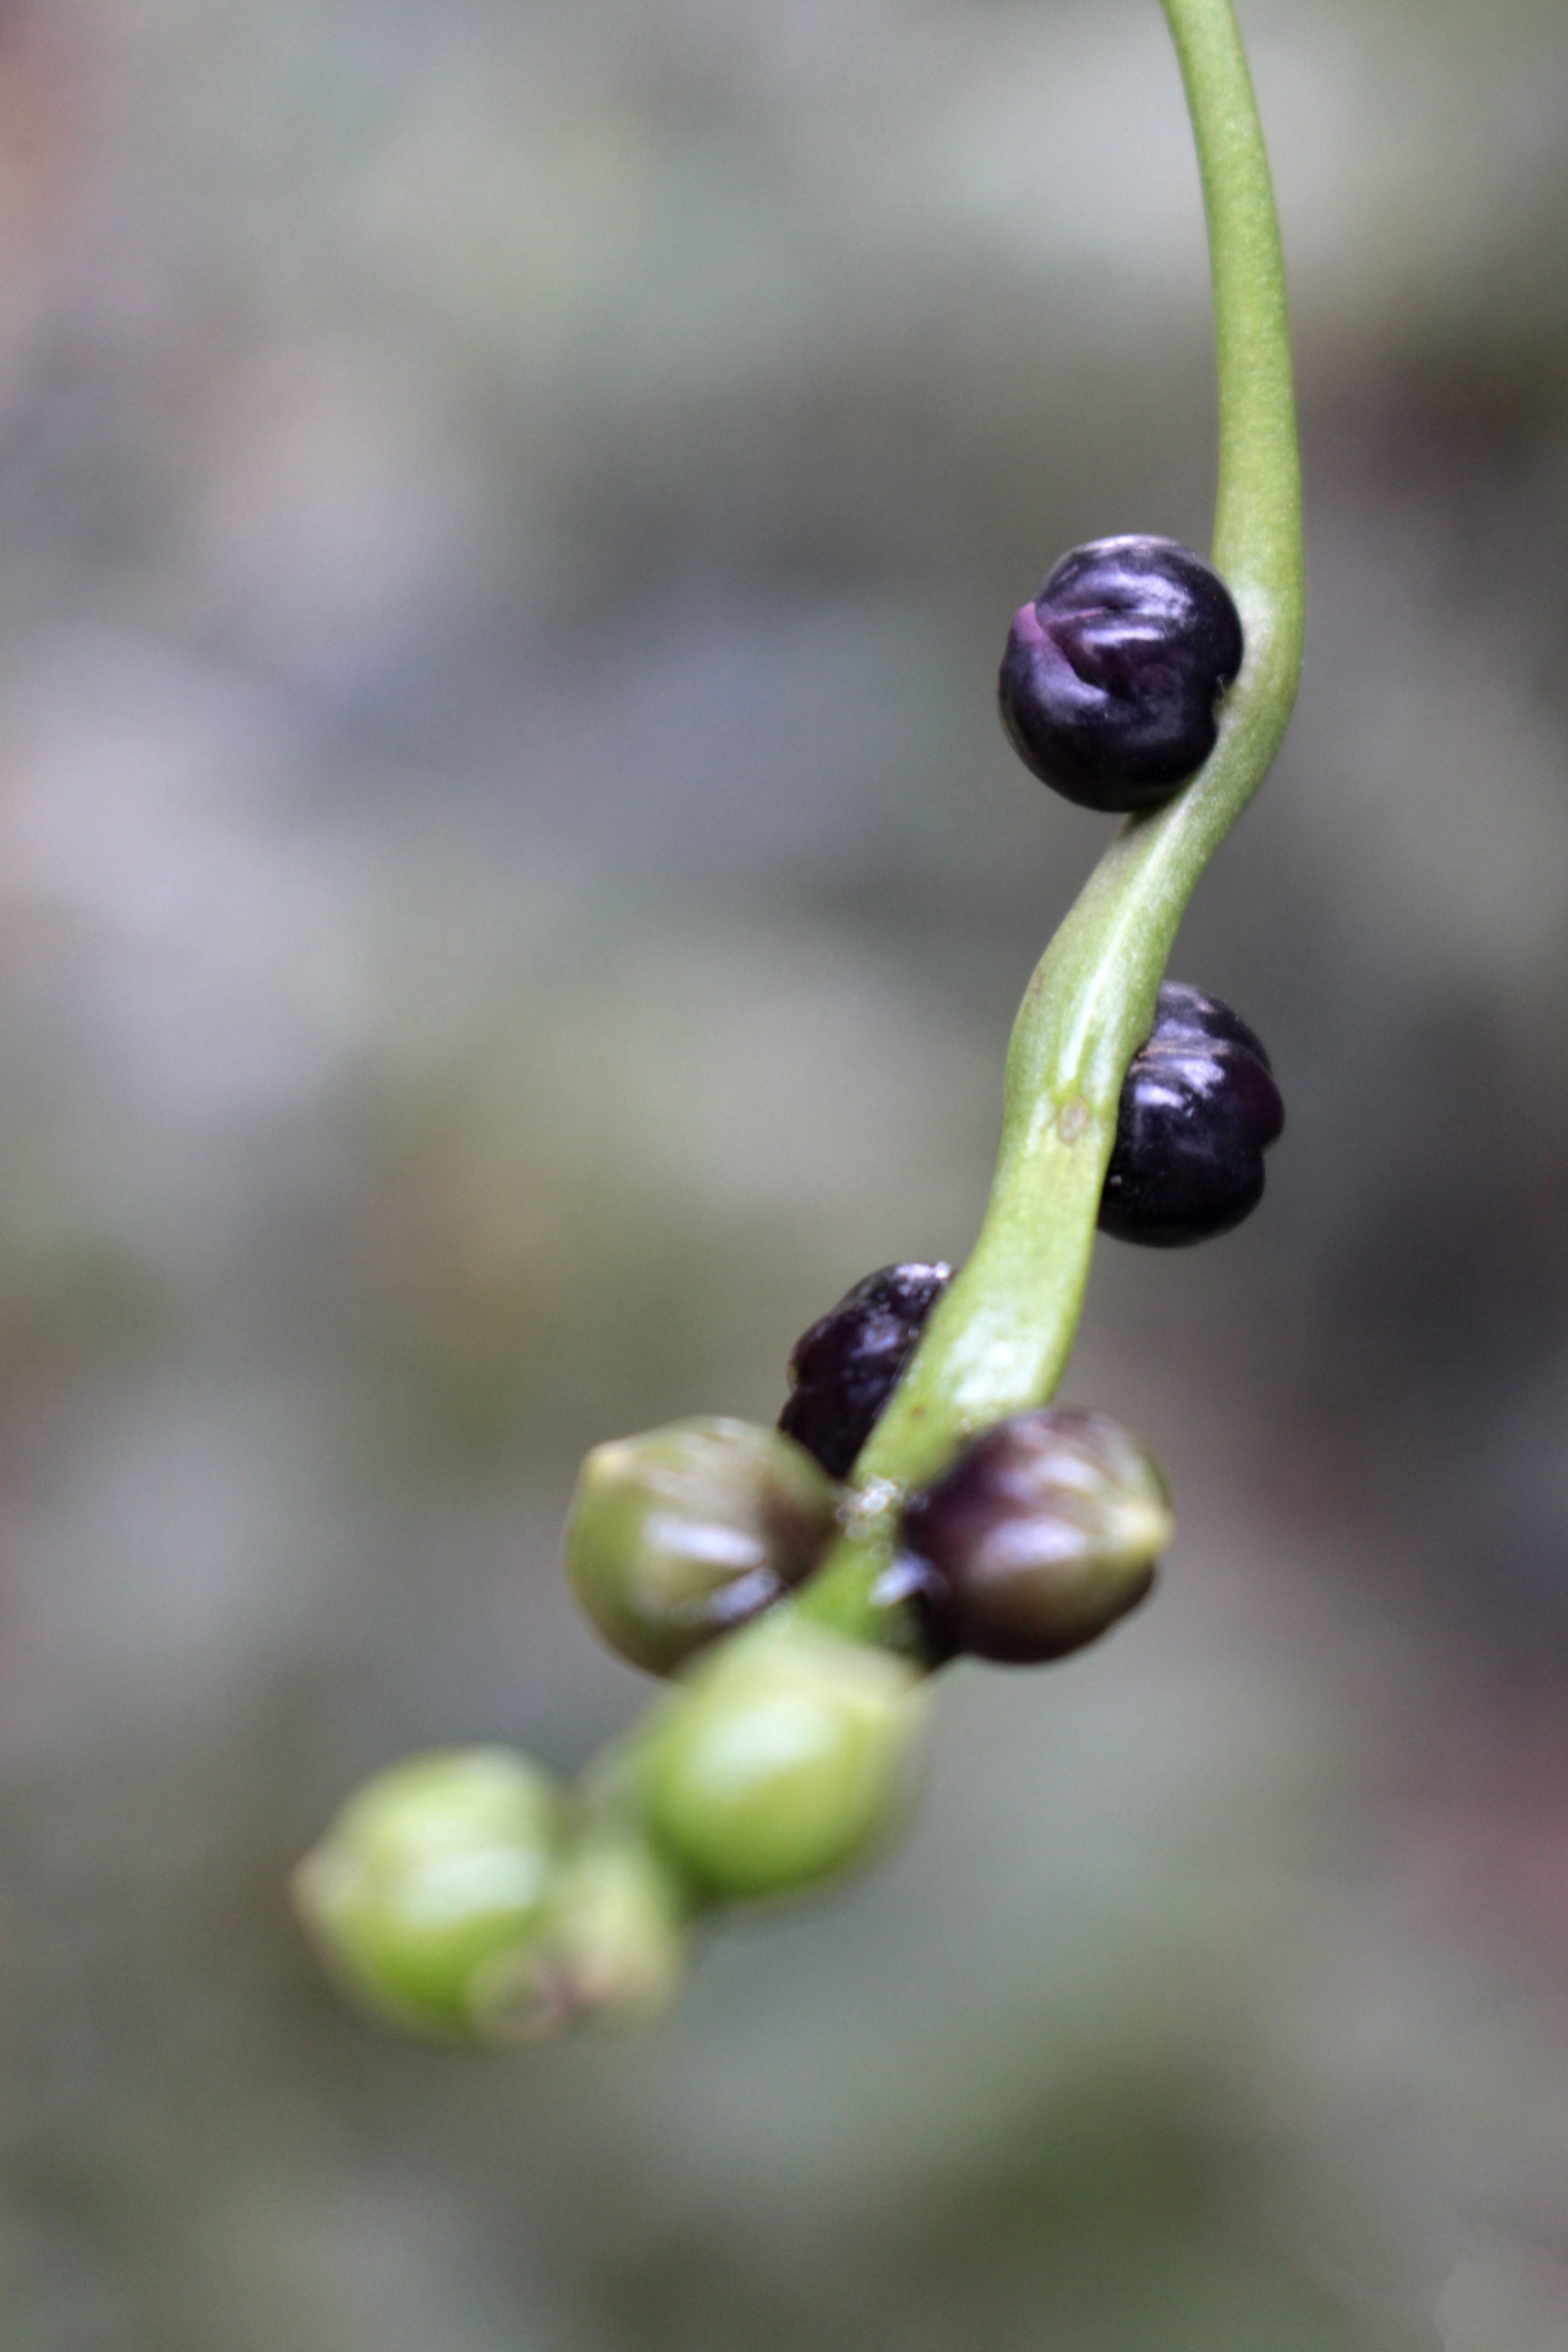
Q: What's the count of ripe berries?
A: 3